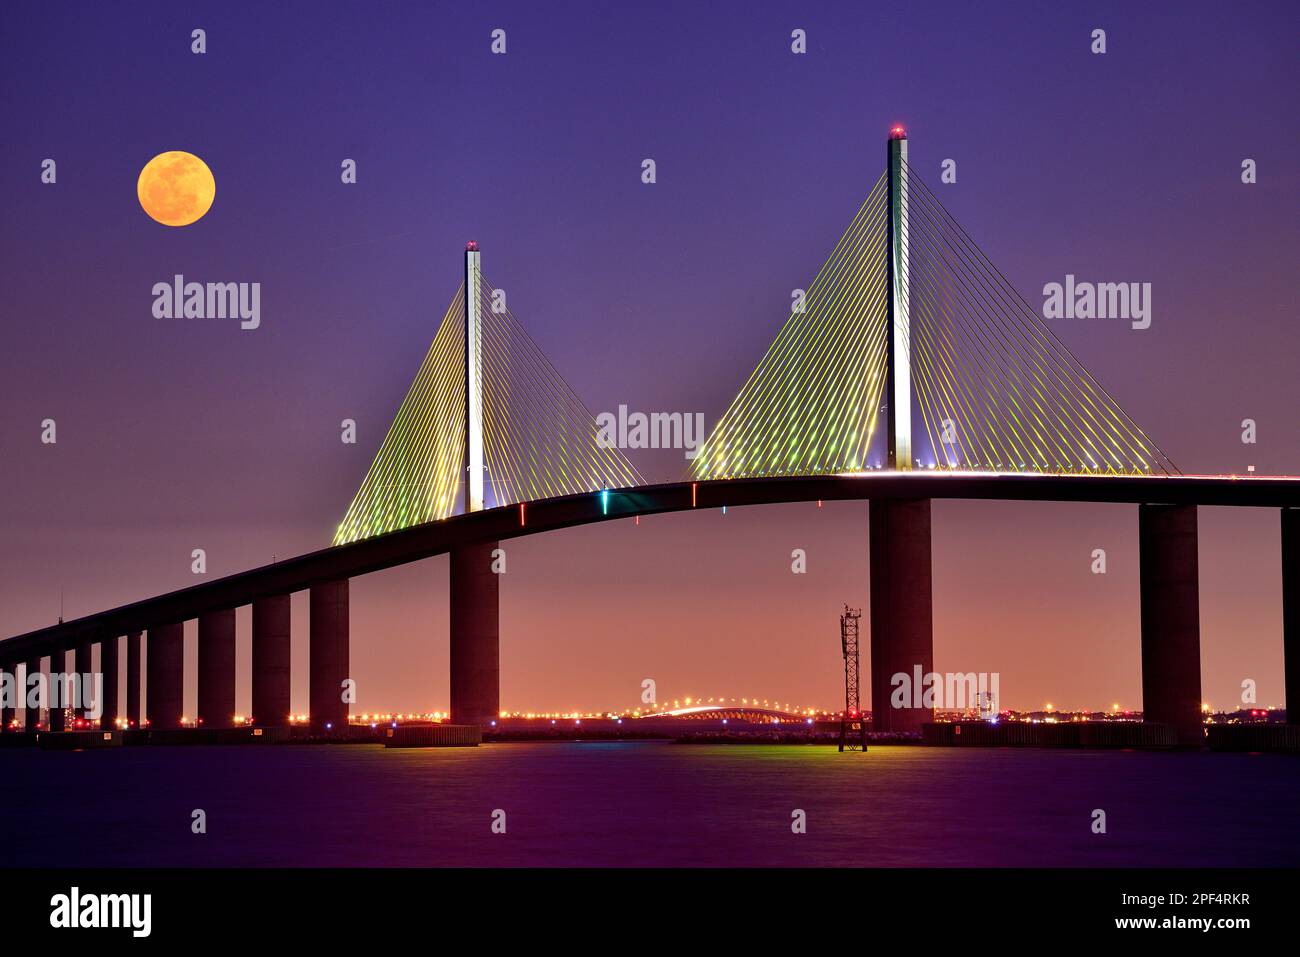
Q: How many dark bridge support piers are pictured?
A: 14